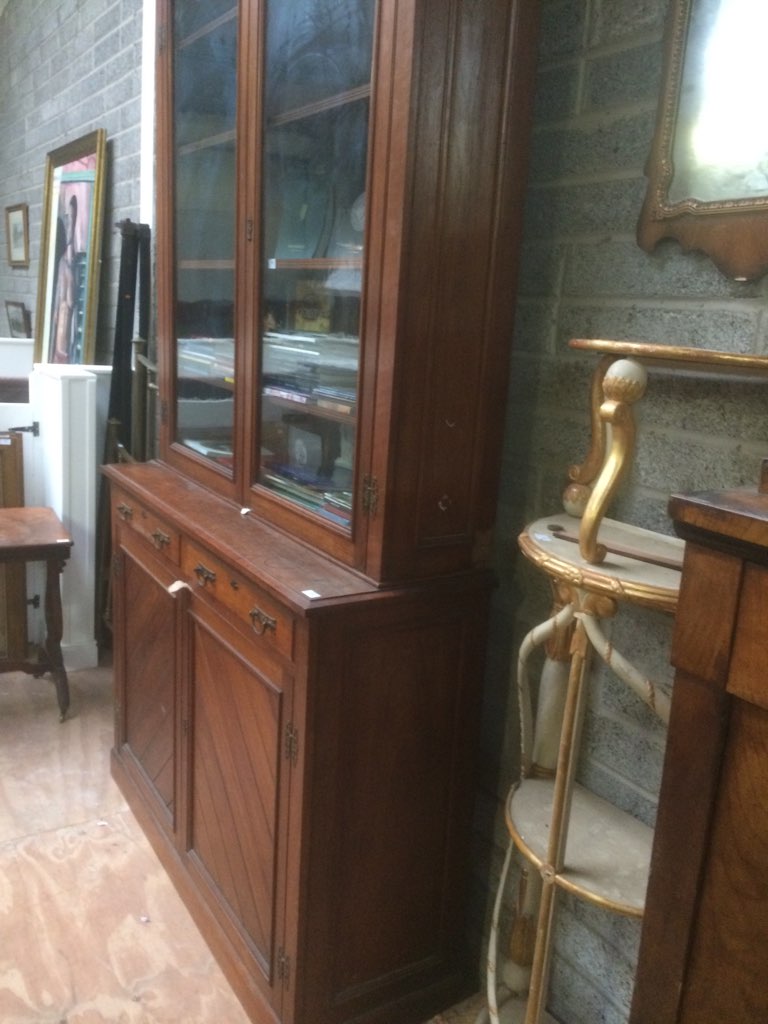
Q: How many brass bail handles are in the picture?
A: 4